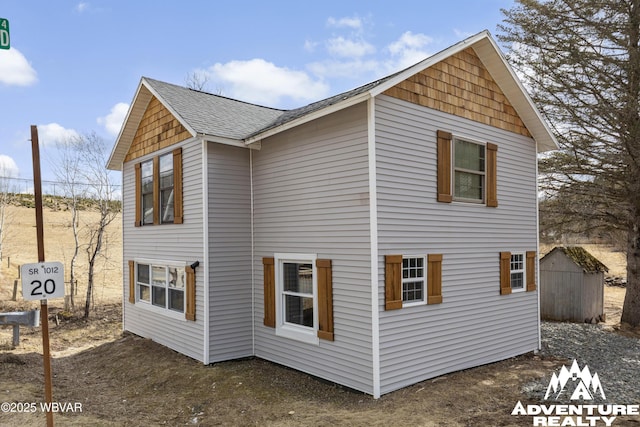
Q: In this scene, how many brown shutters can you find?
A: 12